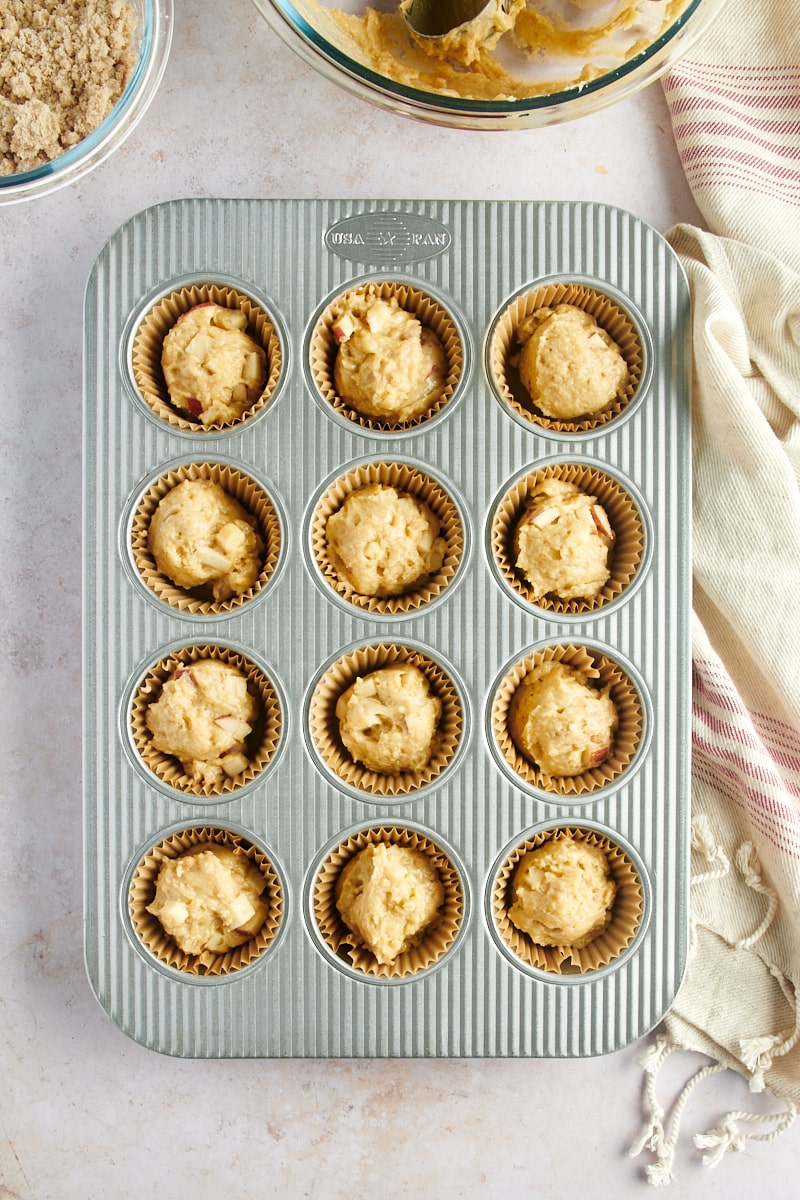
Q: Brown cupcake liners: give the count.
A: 12